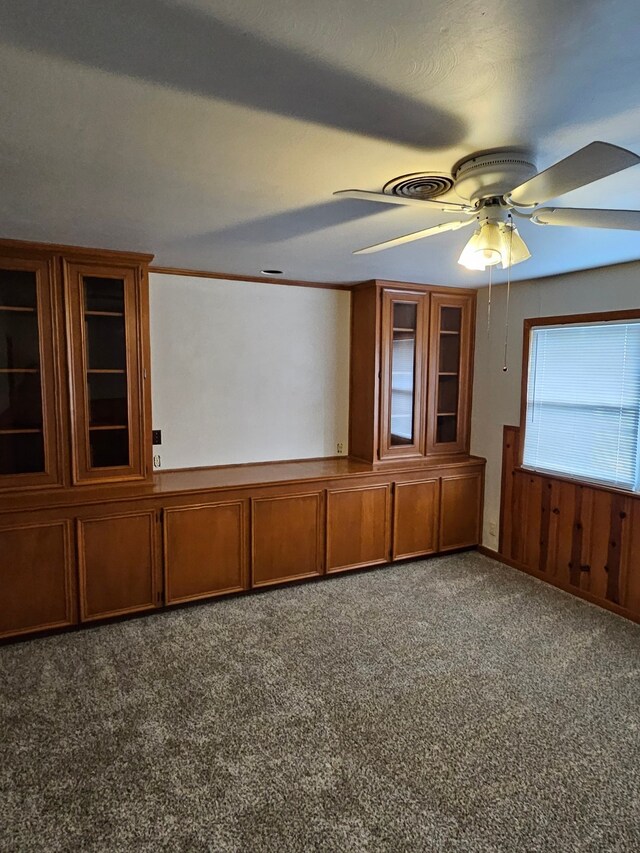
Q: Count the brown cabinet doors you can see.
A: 11